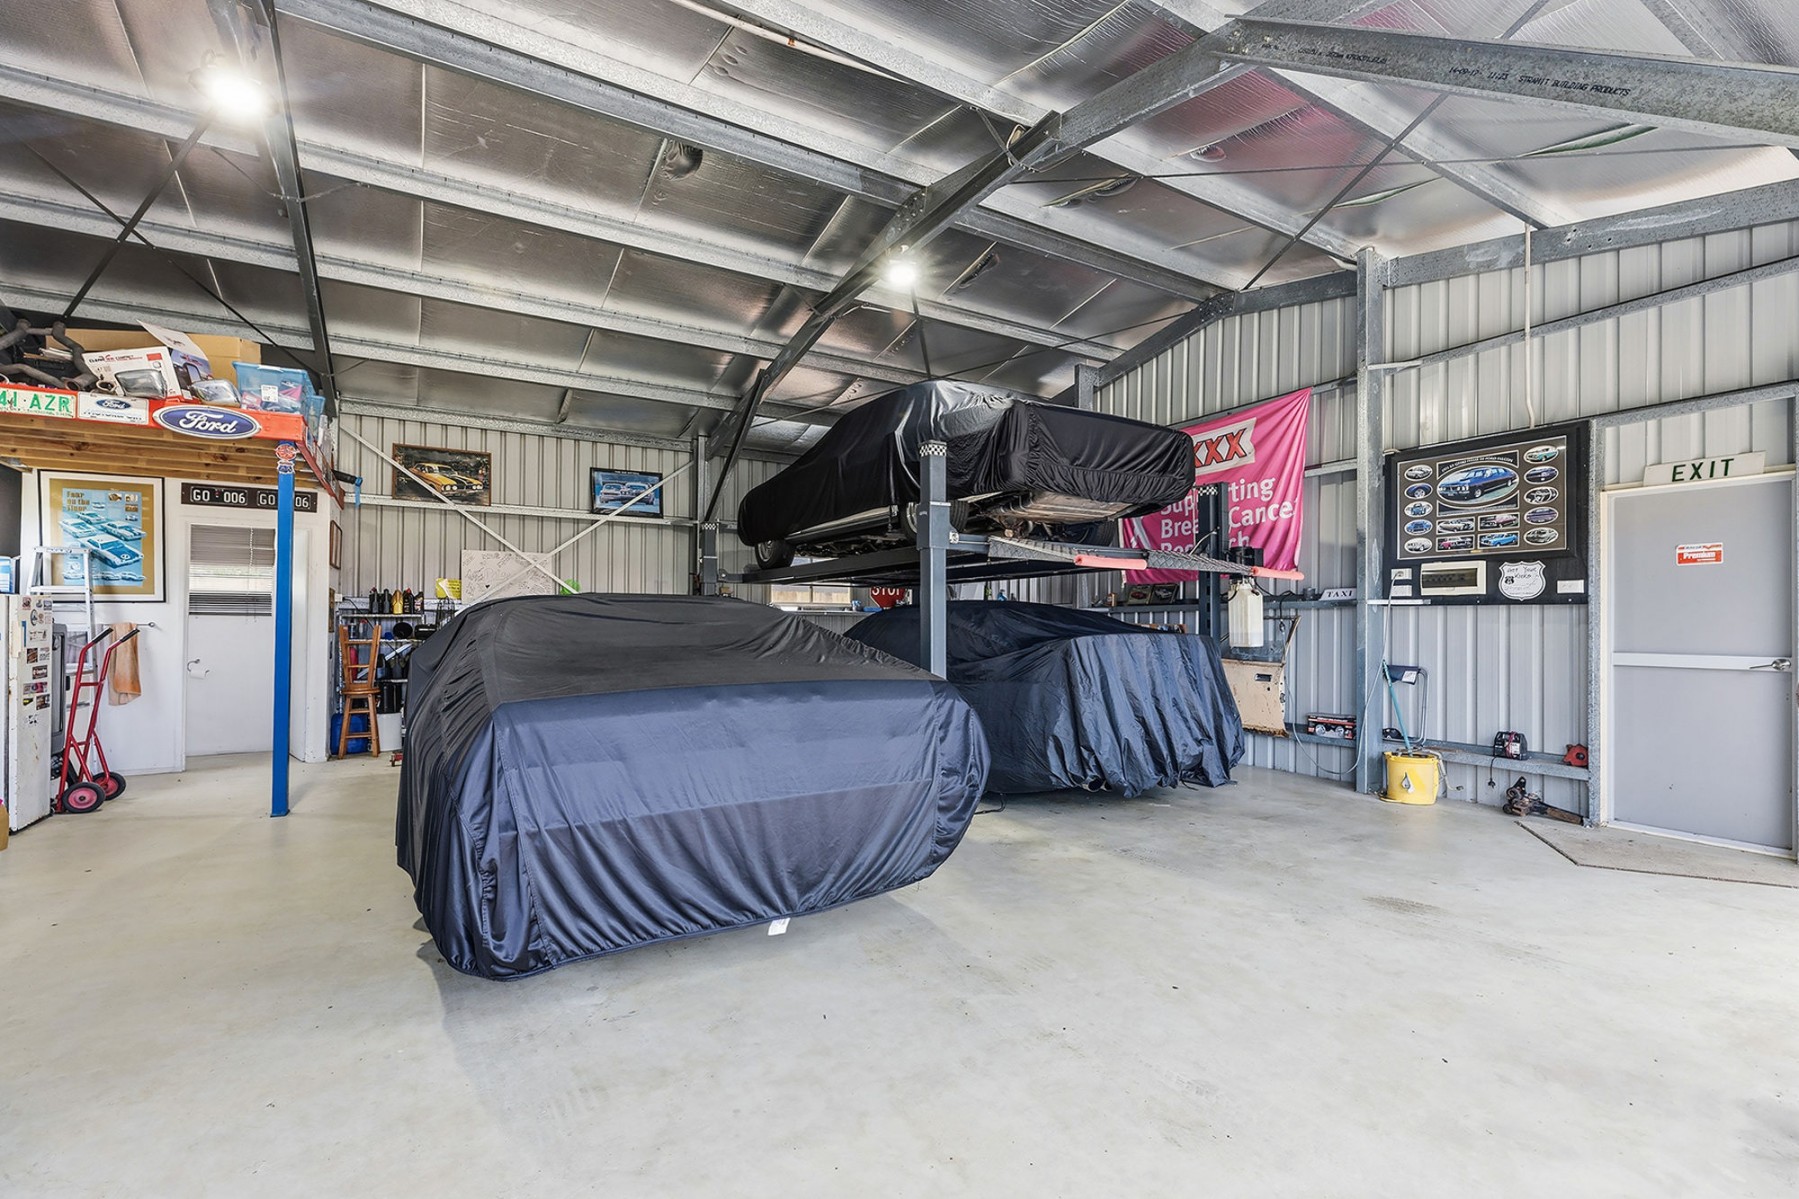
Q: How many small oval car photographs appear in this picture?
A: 10